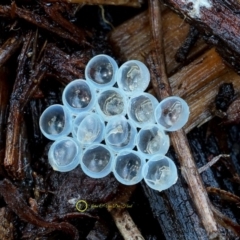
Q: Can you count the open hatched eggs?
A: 14